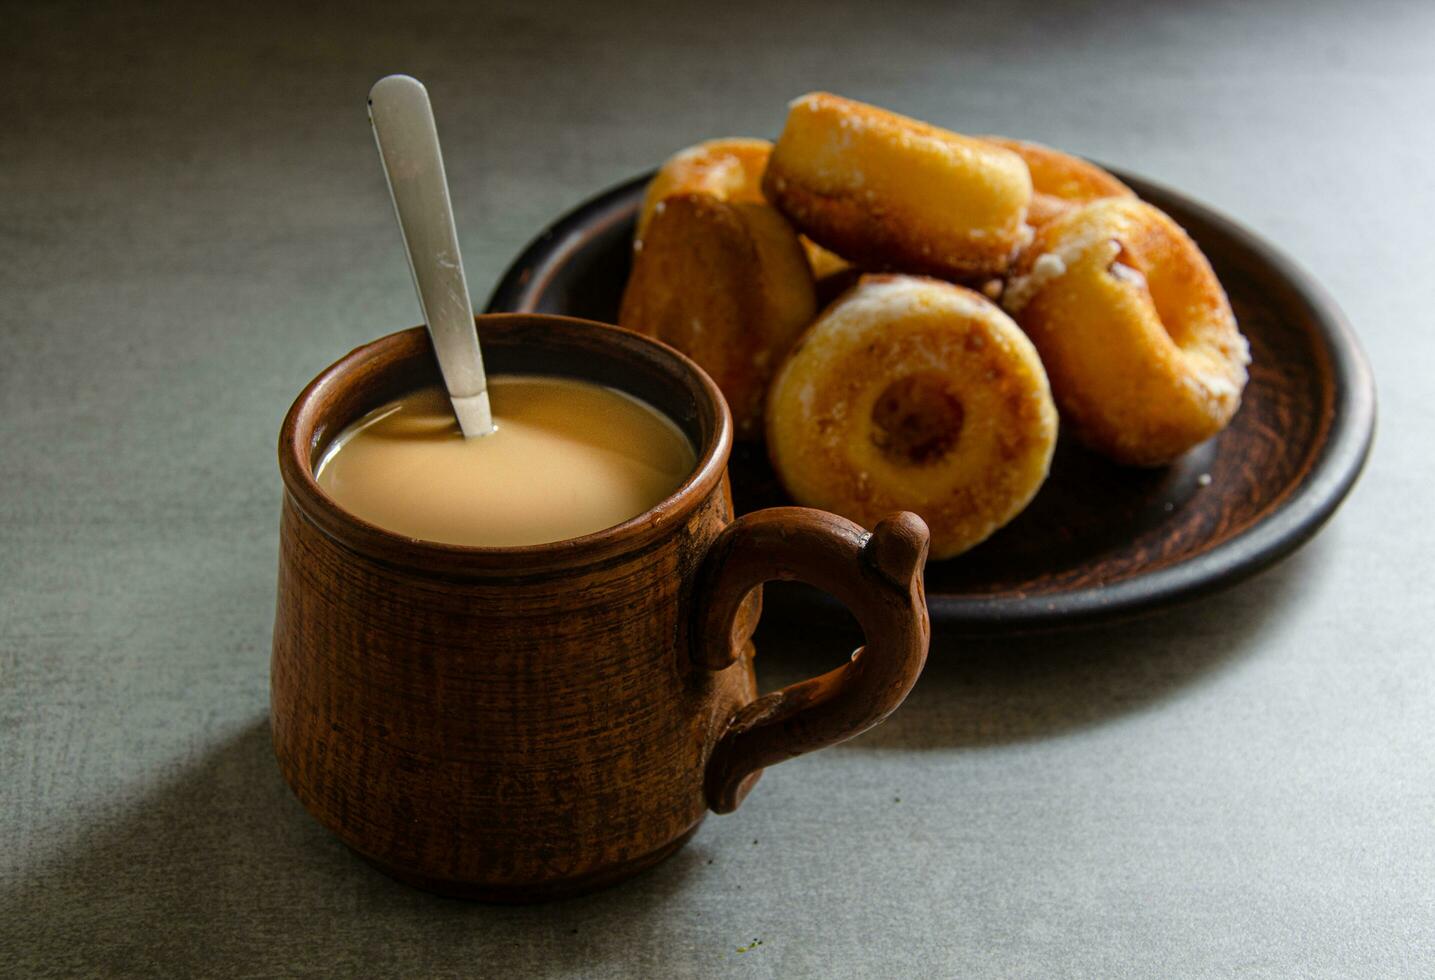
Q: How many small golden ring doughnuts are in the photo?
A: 6